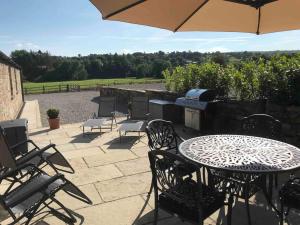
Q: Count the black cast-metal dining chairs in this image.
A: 4